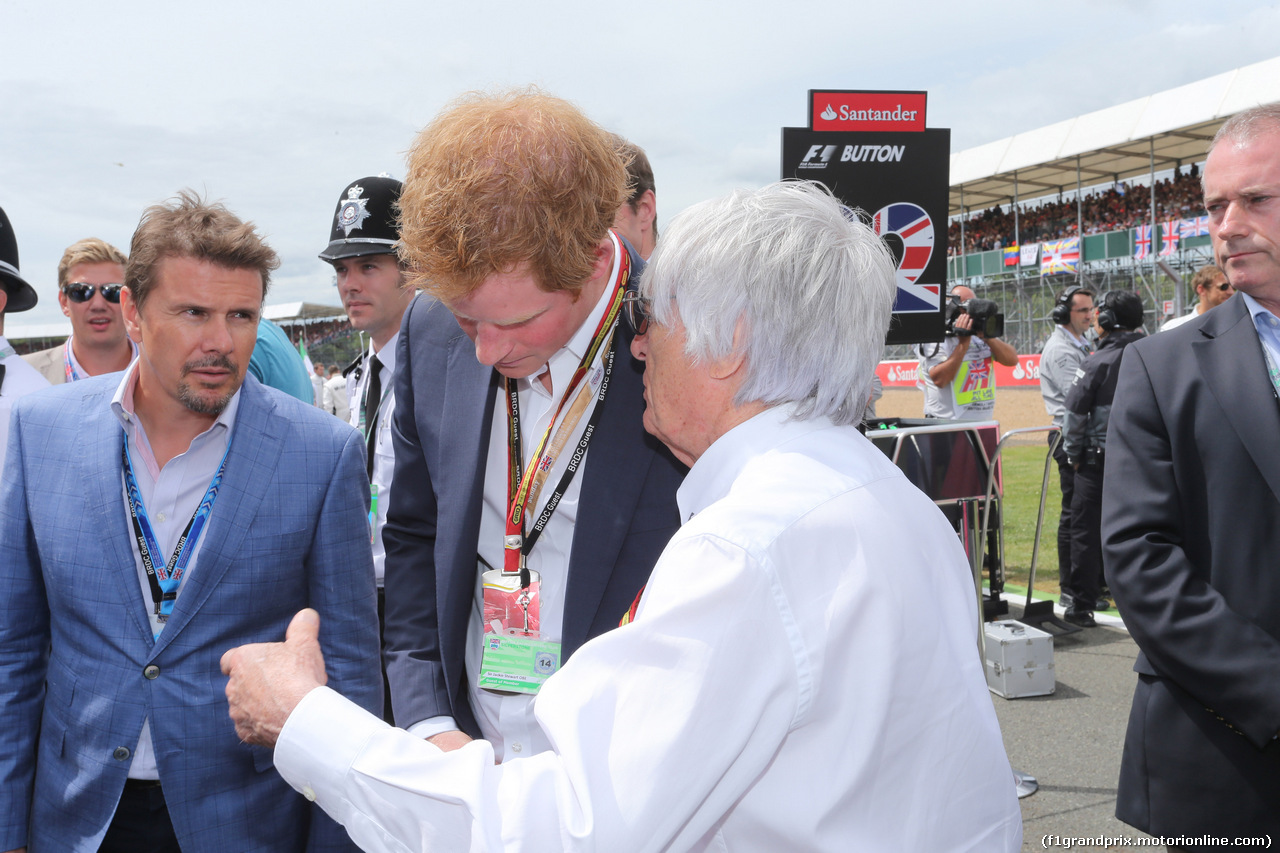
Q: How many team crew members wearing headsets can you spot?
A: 2